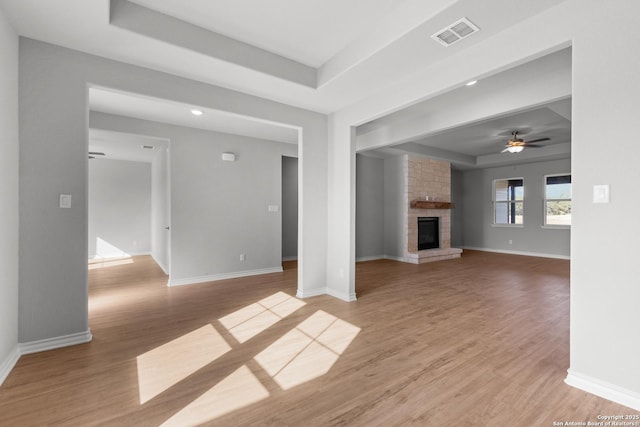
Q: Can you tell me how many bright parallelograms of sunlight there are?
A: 4